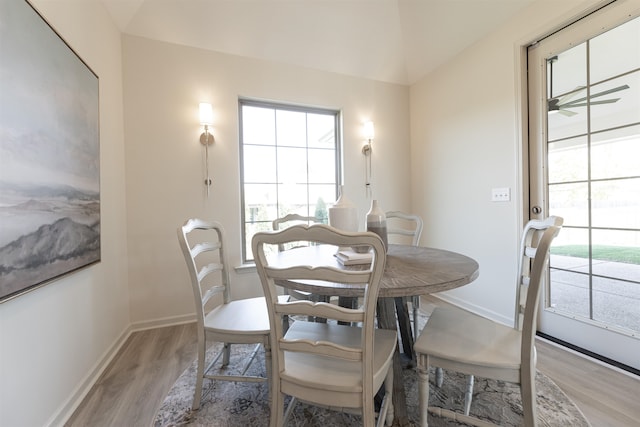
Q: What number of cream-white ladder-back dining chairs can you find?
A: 5